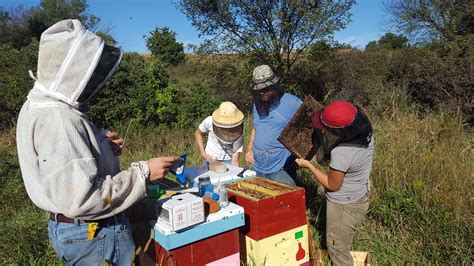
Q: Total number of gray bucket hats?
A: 1